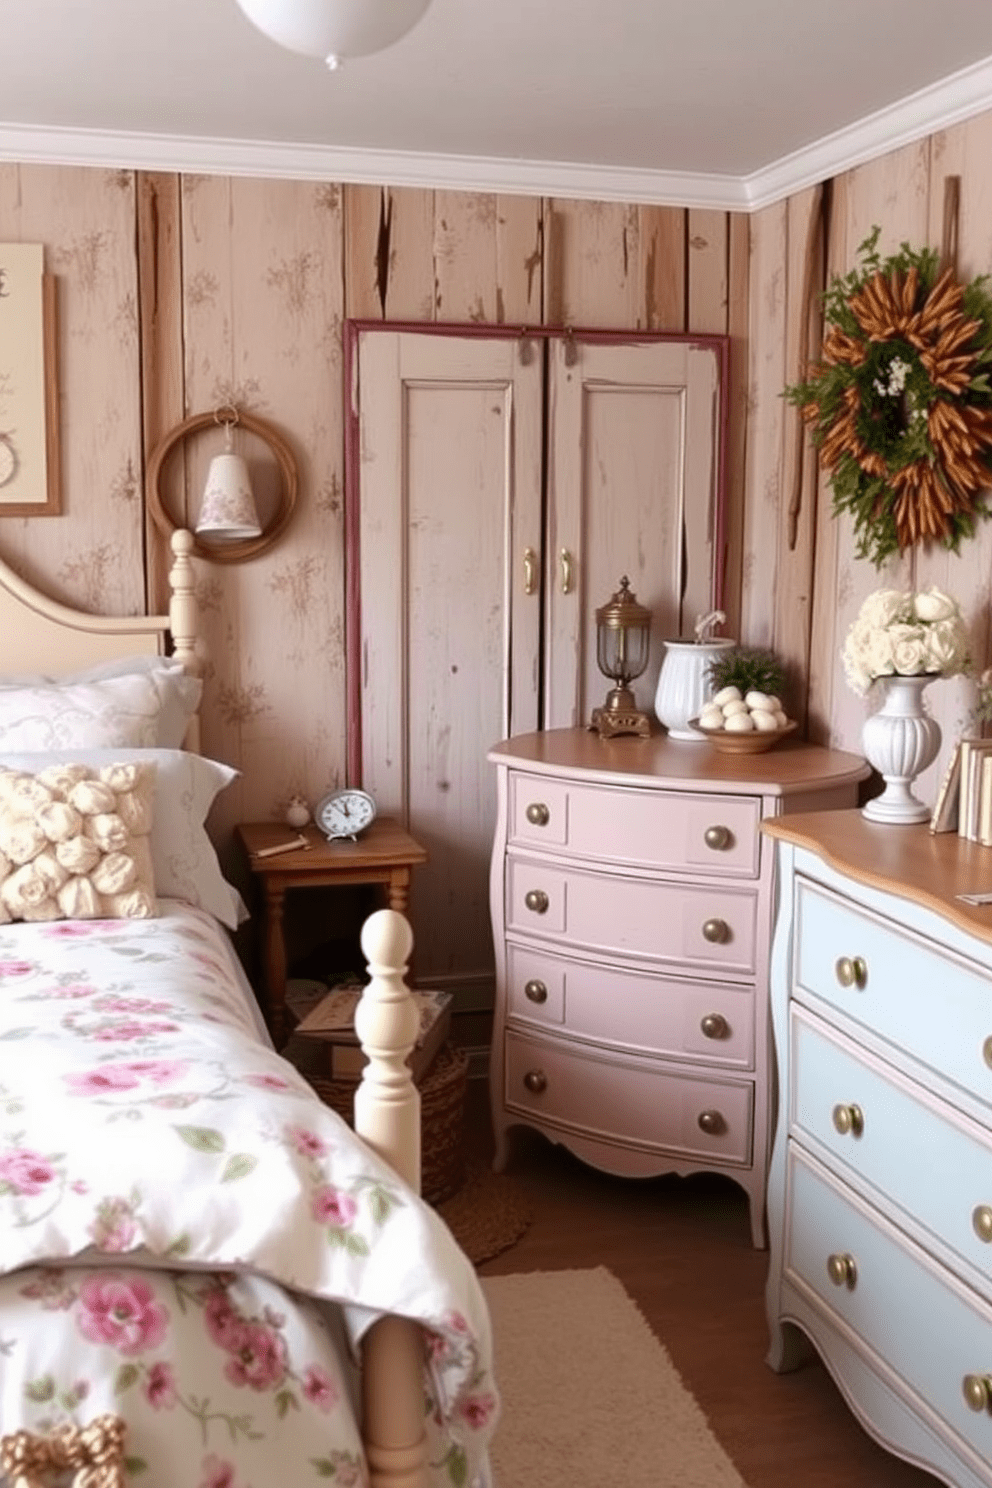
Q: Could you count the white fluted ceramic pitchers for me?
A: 1